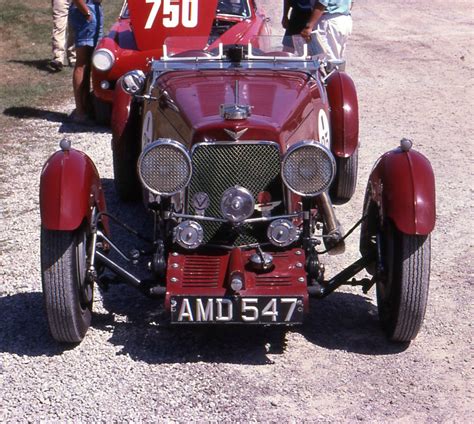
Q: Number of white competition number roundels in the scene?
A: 2